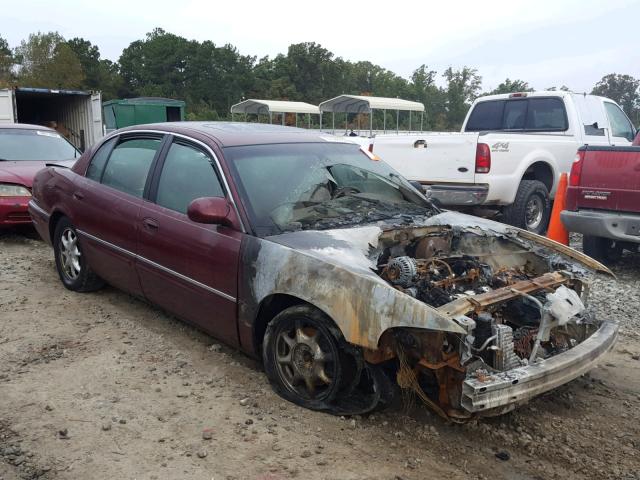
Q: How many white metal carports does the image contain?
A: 2